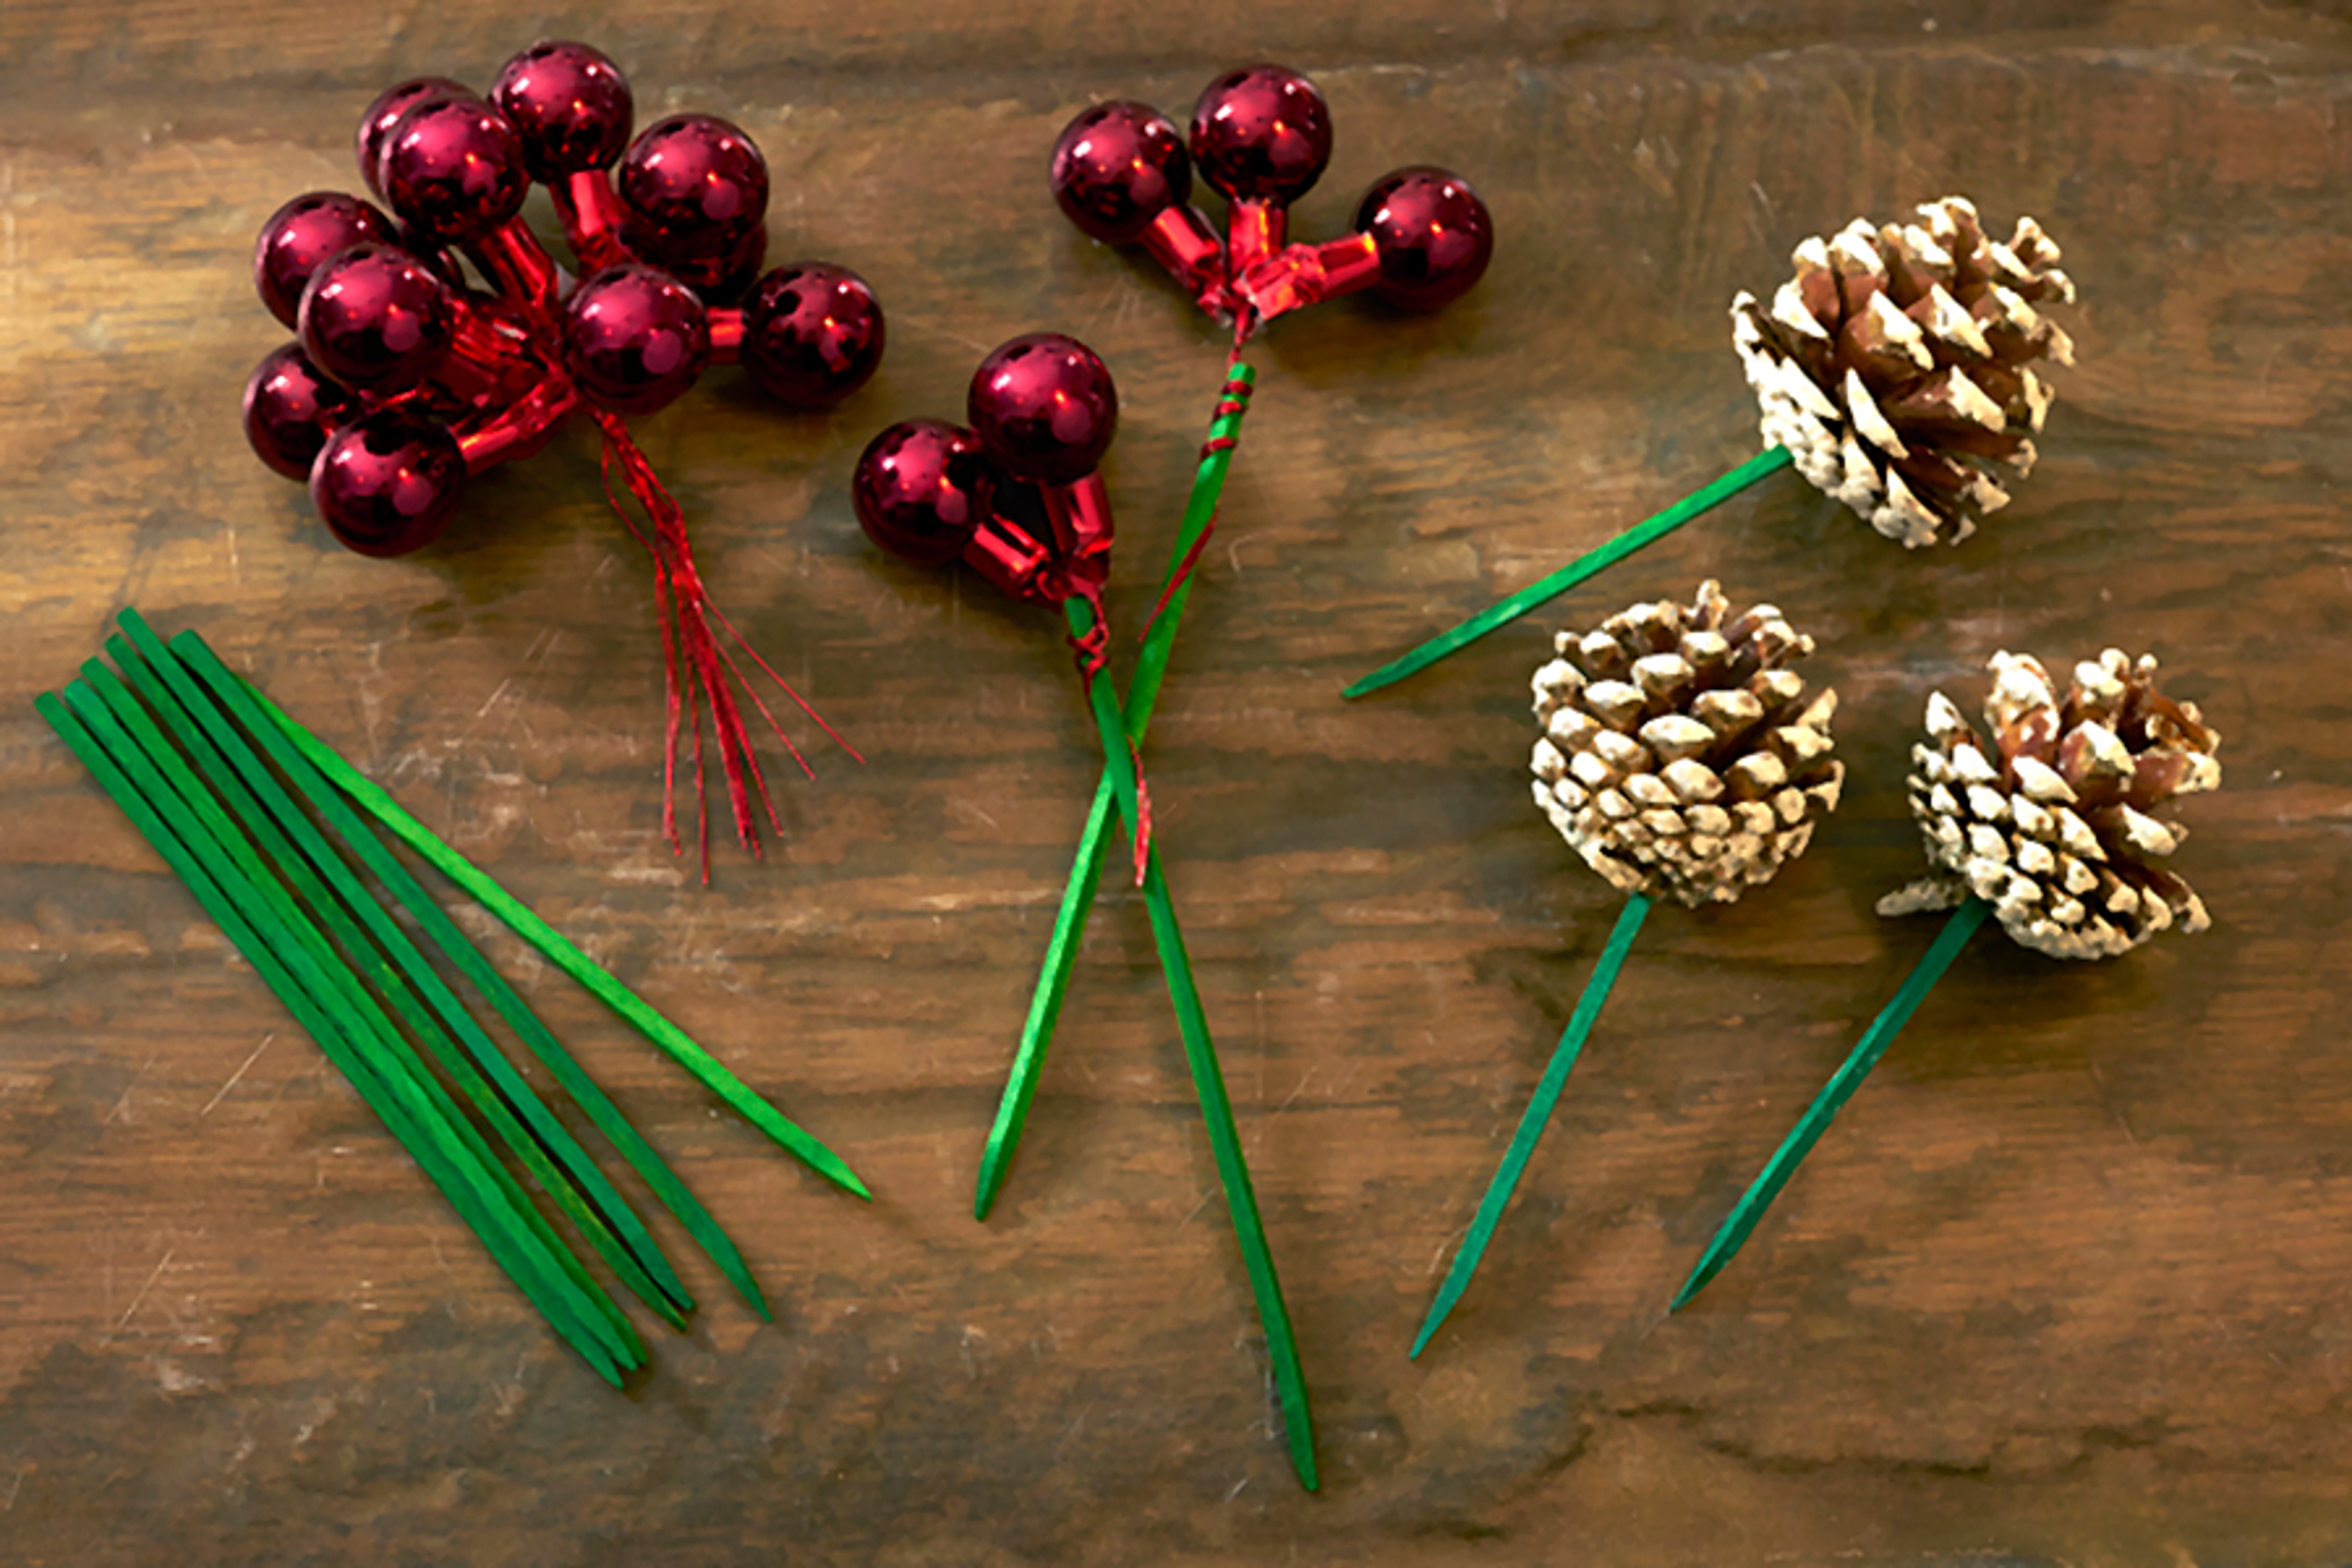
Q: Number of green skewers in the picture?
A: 12